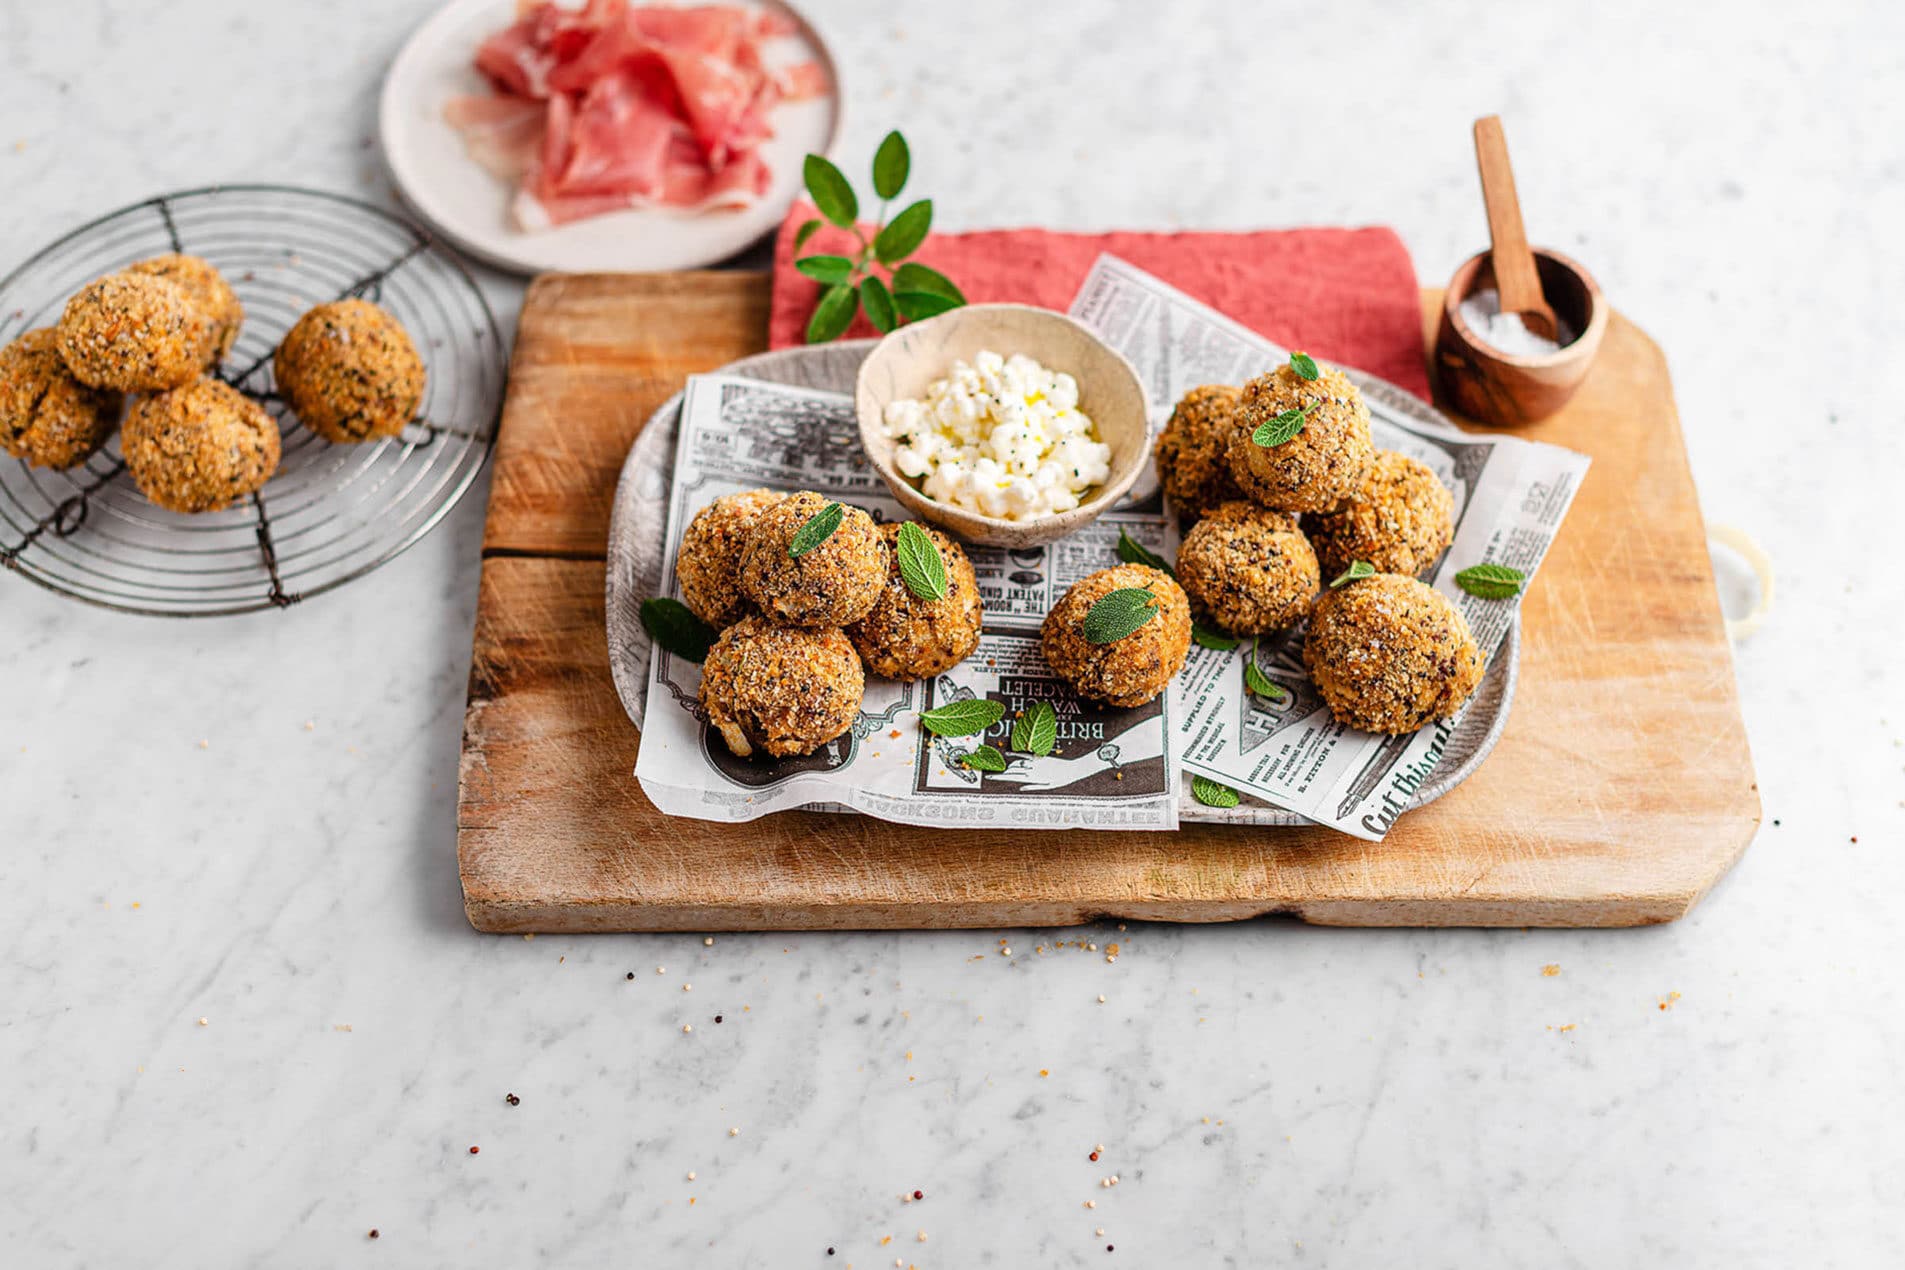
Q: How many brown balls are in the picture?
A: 15